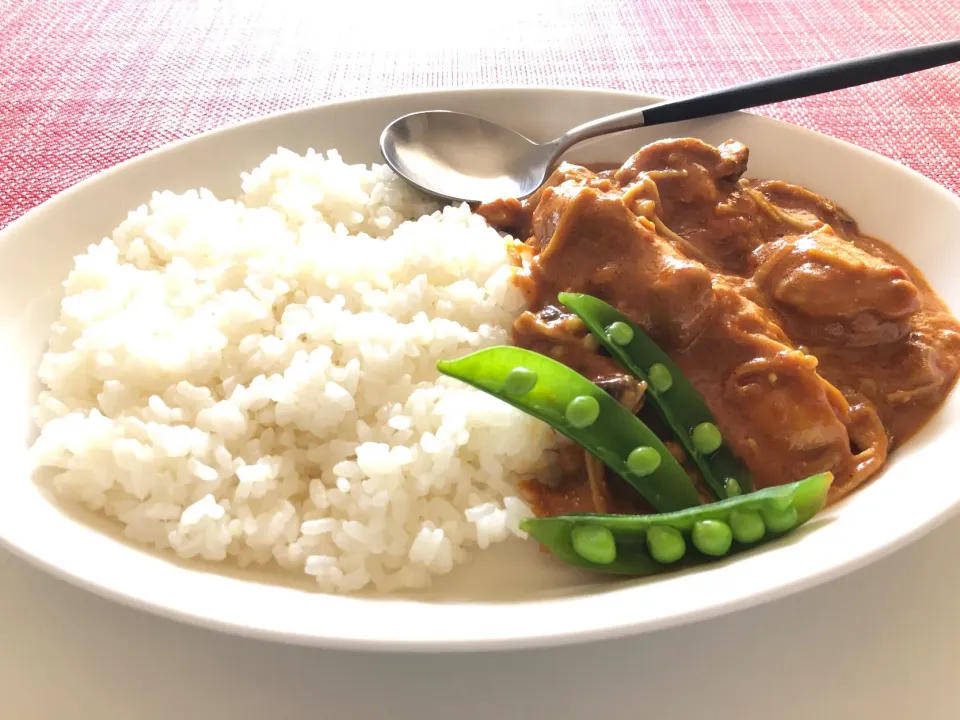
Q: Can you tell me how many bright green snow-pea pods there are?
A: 3